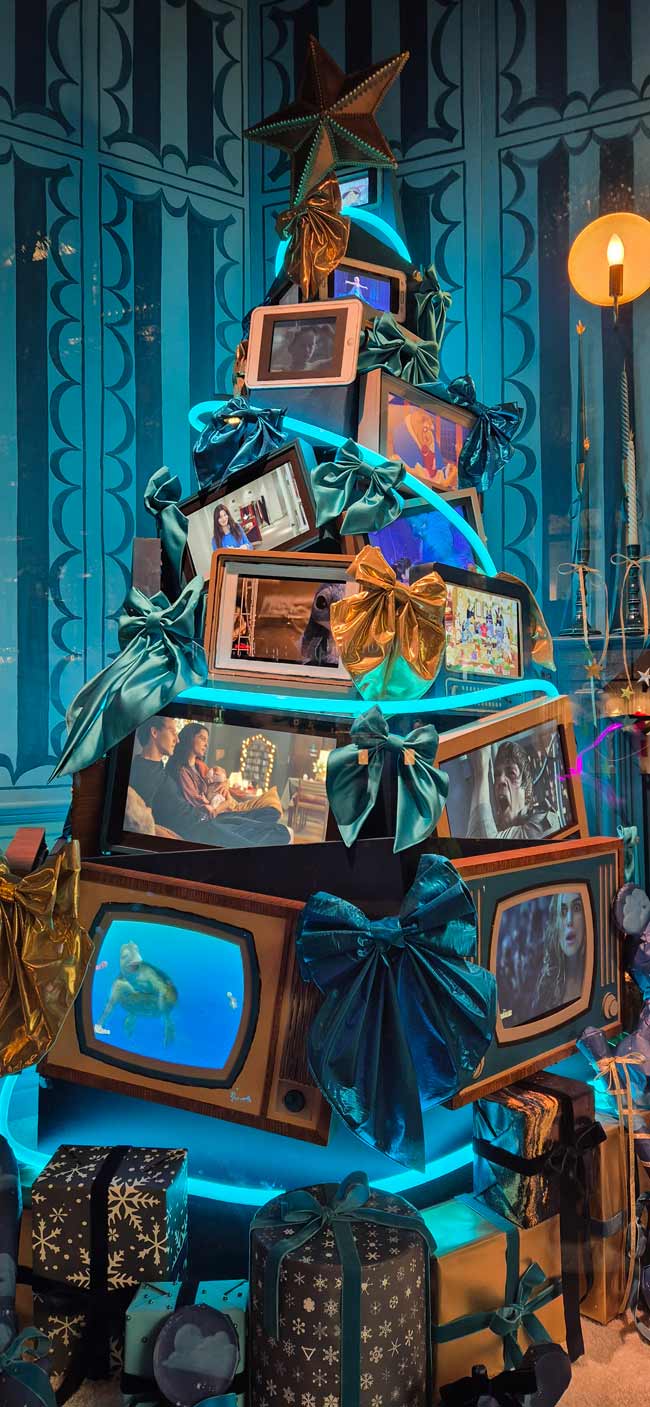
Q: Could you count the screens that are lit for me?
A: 12